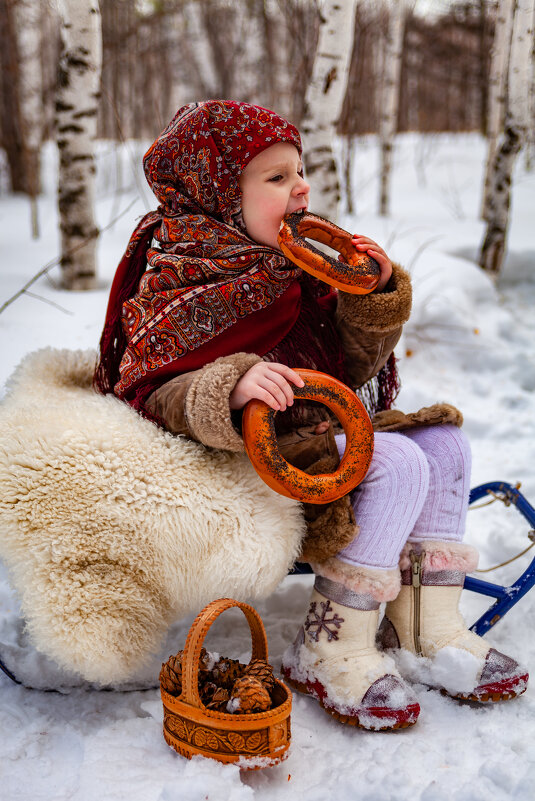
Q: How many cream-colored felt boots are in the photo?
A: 2